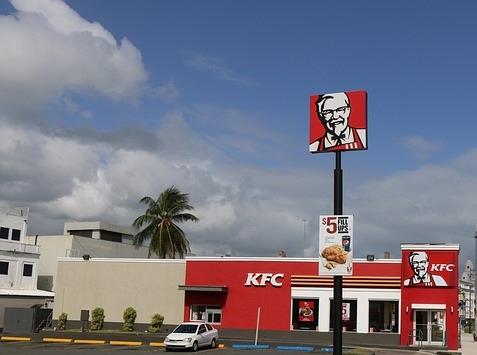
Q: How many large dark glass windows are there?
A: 3